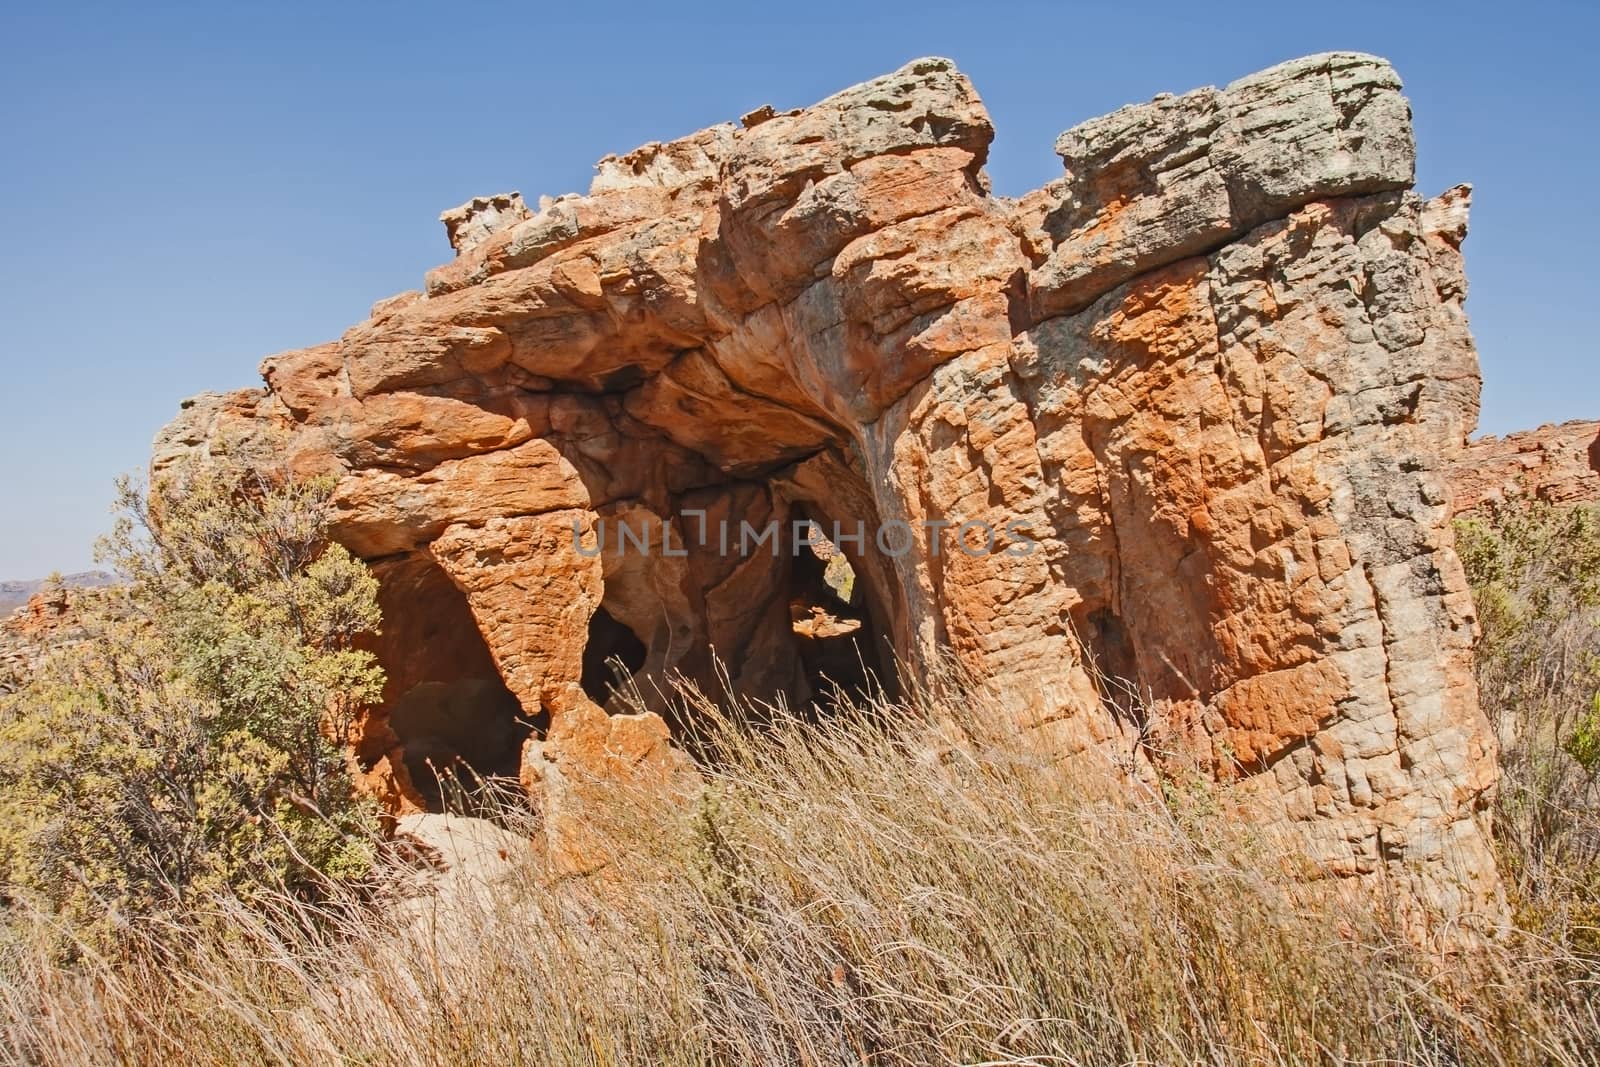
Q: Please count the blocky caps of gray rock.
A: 2